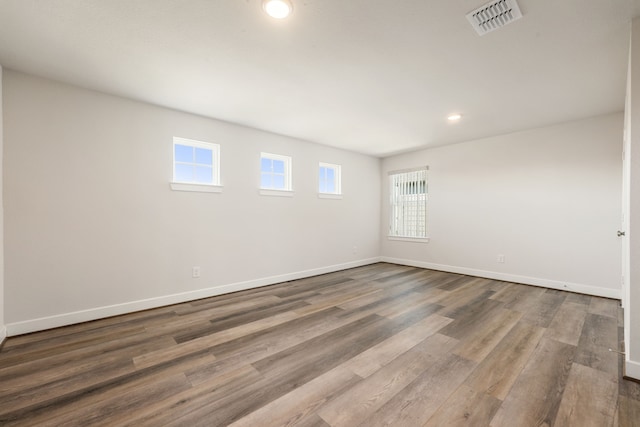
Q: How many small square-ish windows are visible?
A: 3